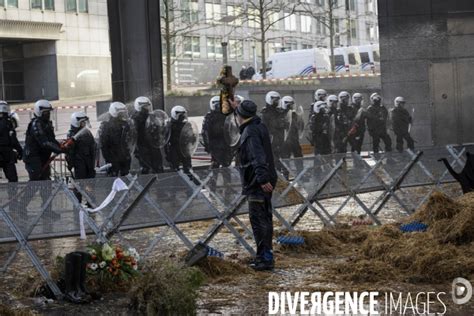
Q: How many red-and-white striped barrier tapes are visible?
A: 2